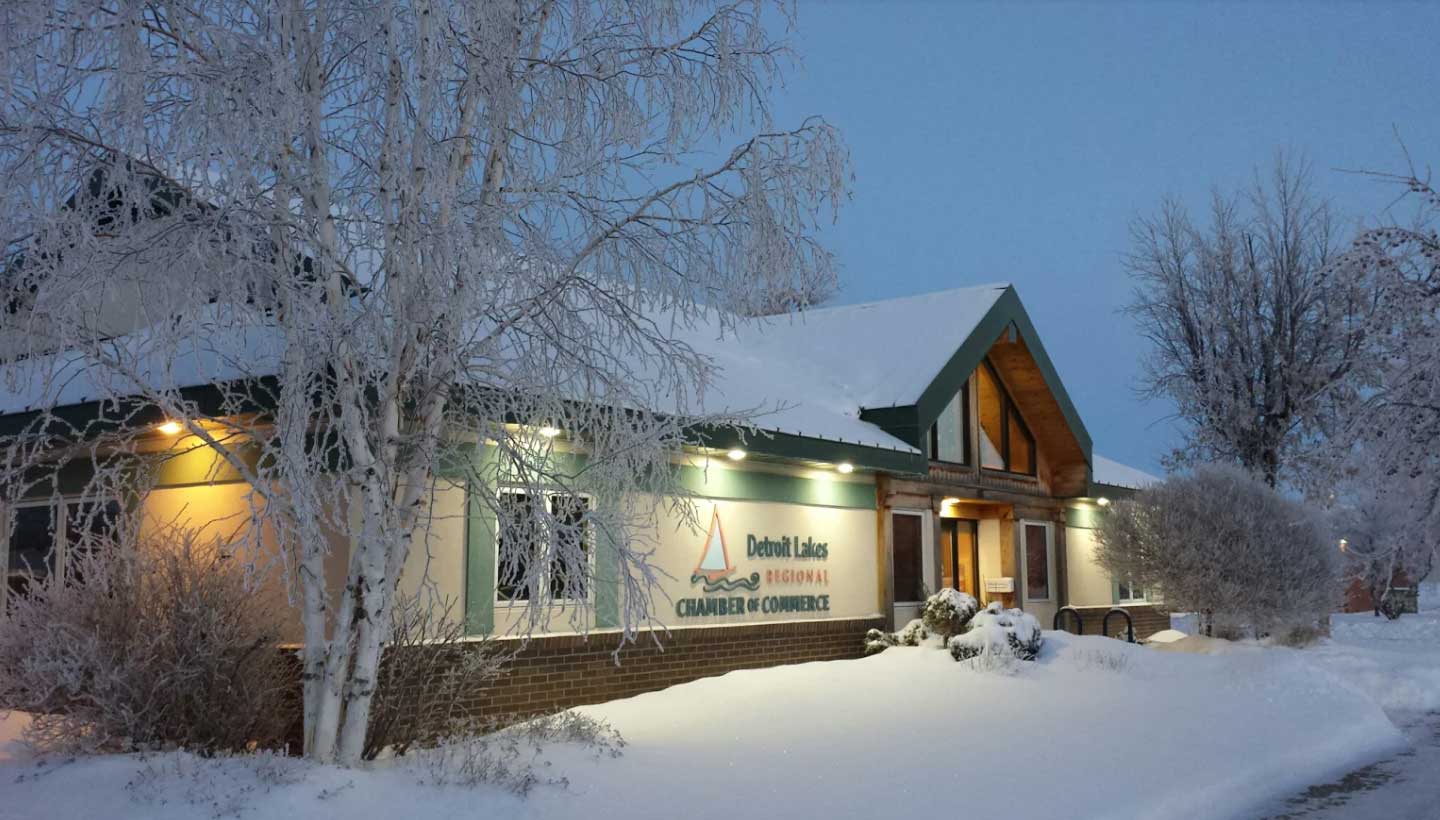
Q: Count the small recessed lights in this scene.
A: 6